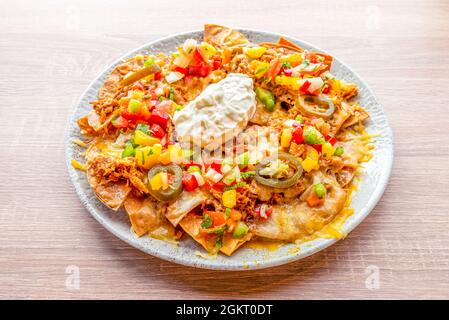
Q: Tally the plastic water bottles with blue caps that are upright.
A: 0